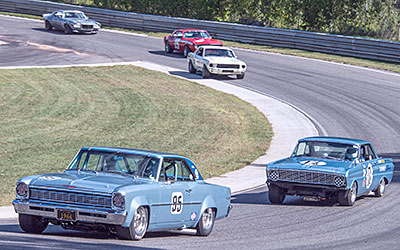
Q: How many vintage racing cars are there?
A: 5